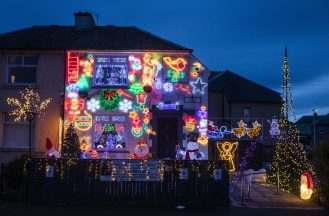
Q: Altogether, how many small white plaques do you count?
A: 3